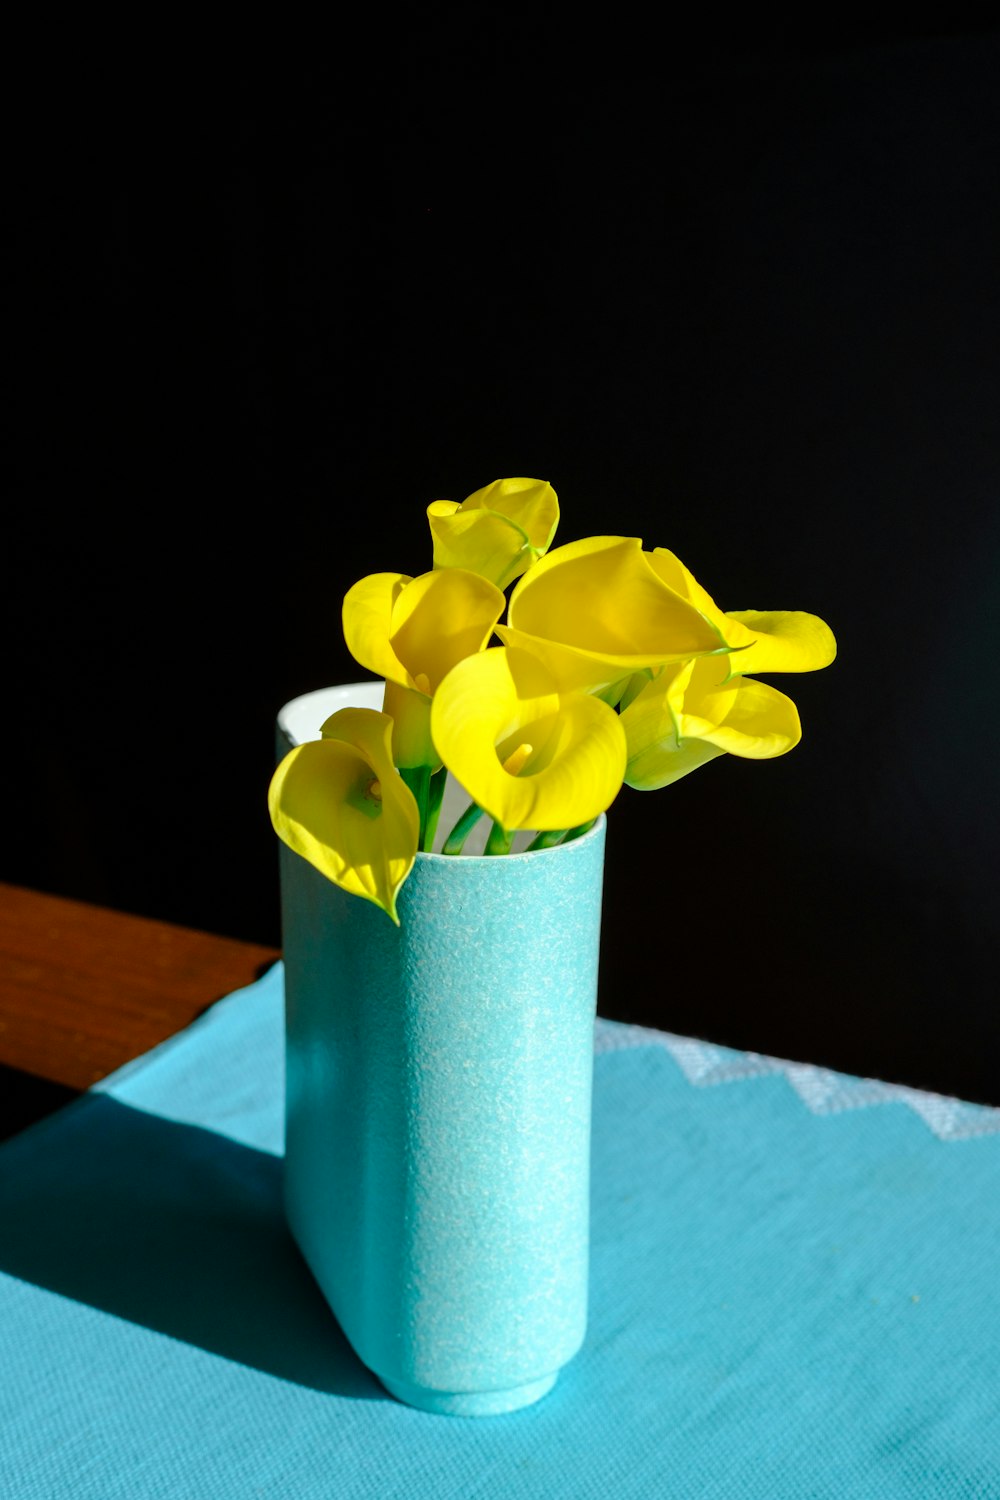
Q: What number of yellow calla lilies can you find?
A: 7